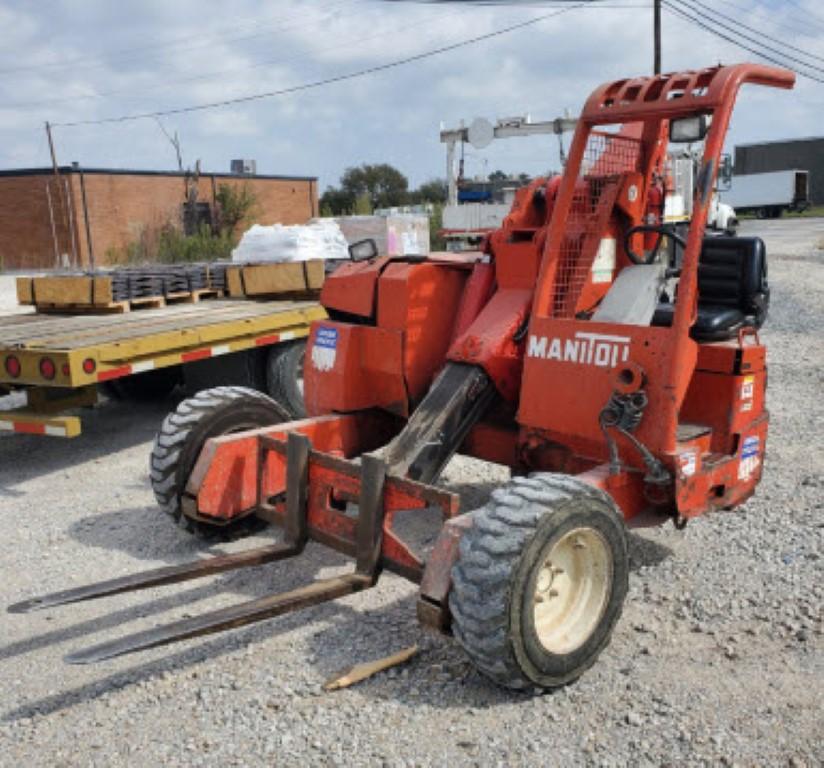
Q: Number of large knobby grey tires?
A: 2